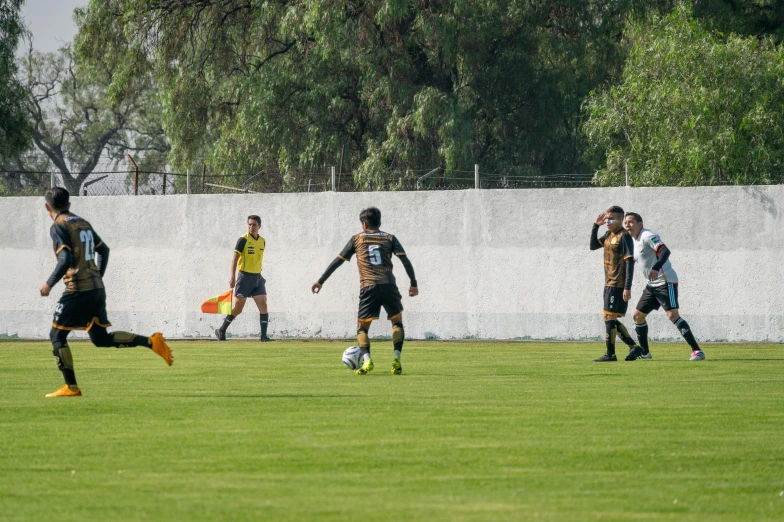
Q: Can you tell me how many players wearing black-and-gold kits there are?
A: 3